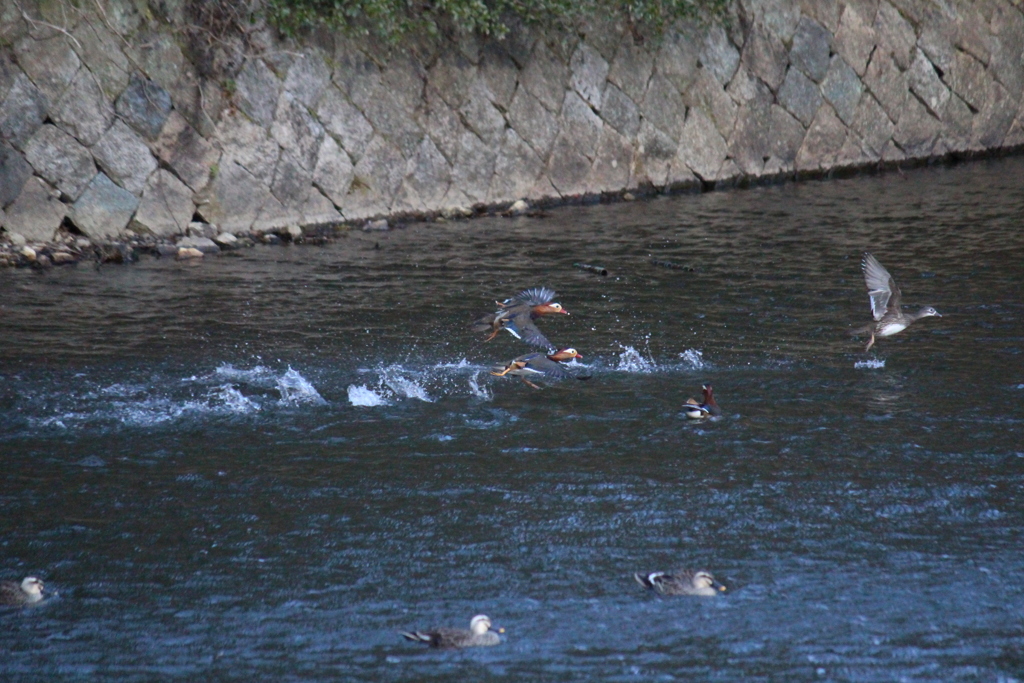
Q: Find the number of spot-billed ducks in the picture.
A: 3